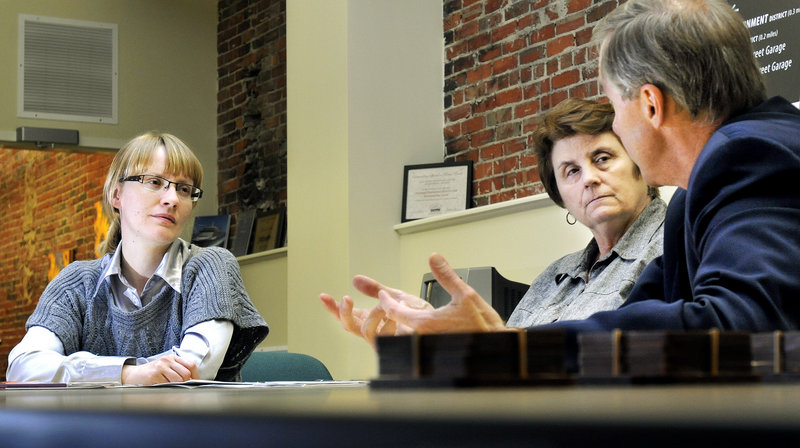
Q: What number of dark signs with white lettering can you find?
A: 1